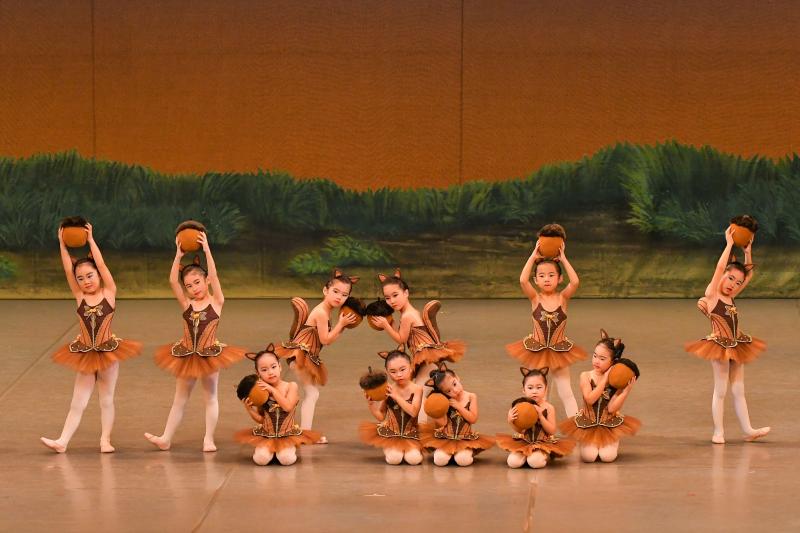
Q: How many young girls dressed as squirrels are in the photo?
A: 11